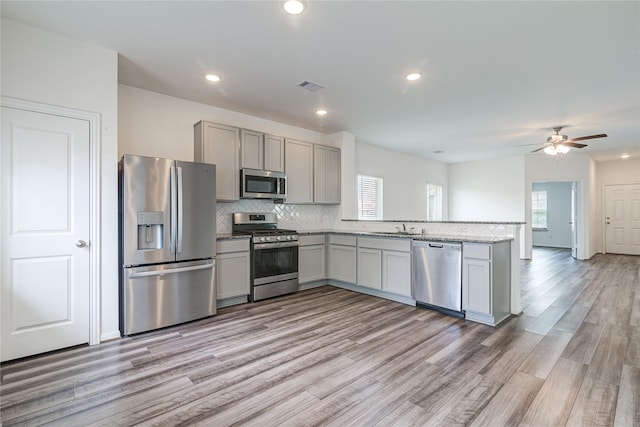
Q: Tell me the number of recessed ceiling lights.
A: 5